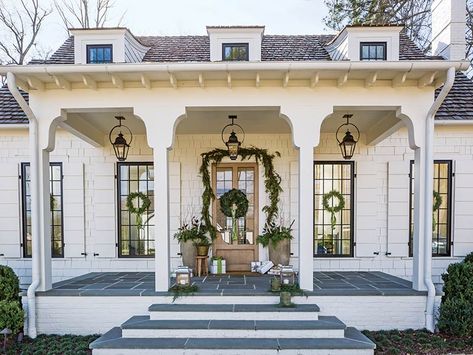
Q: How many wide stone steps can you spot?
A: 3